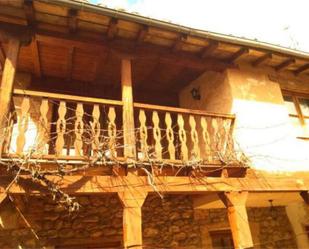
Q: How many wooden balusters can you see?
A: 14